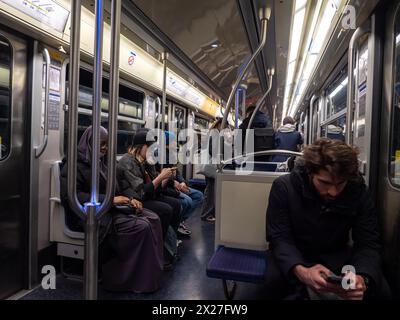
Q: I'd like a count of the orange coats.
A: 0